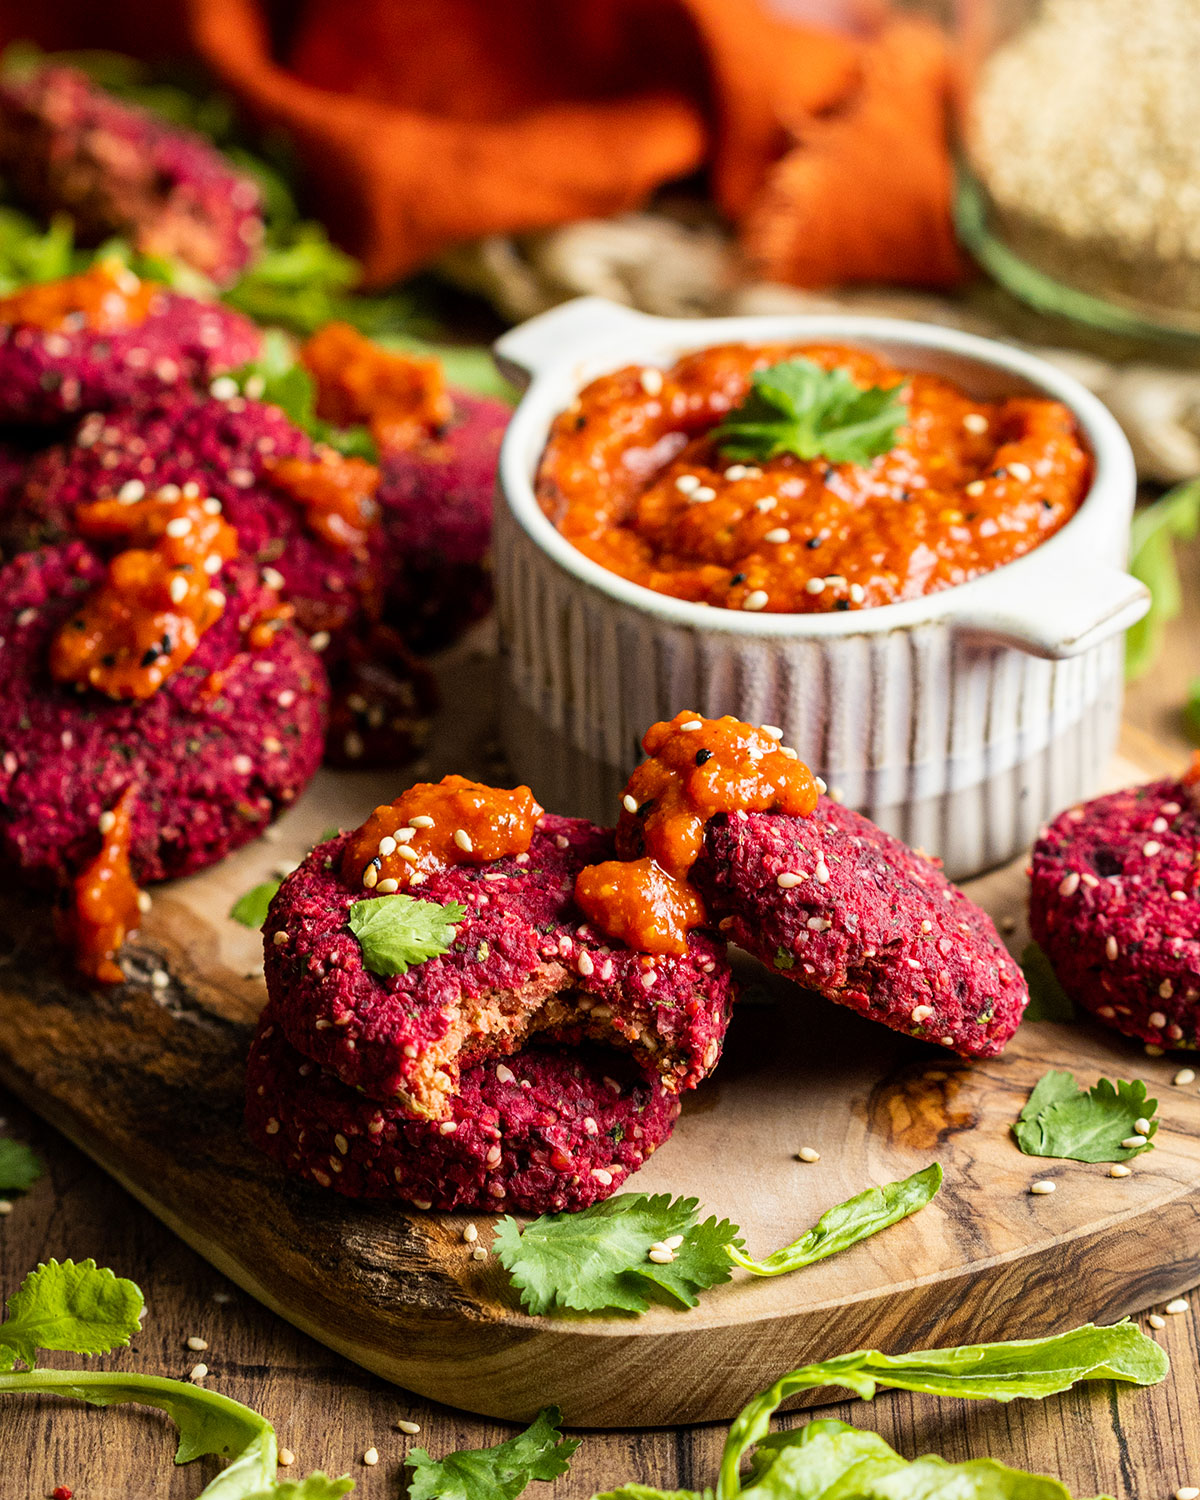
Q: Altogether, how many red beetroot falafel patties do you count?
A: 9